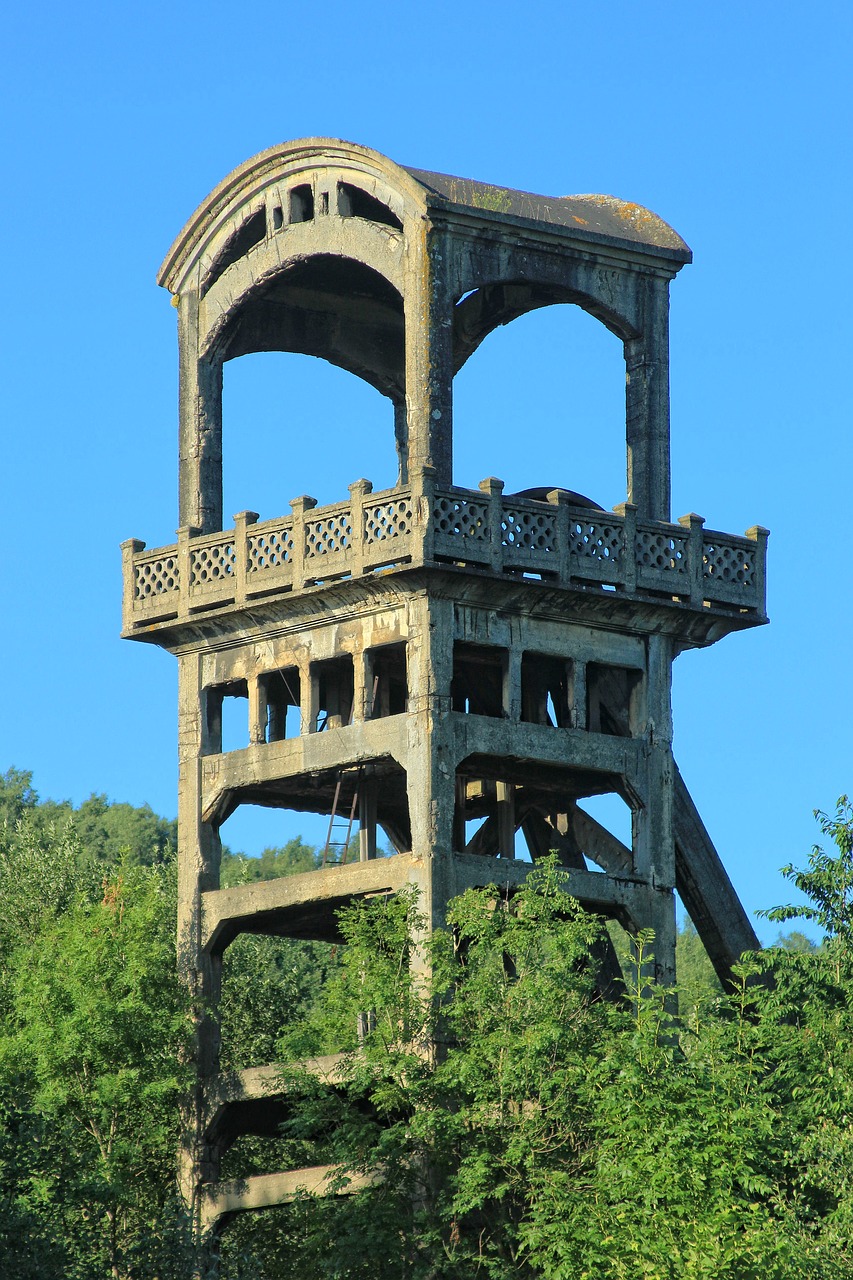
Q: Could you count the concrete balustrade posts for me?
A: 11